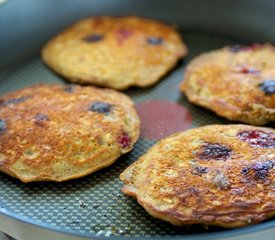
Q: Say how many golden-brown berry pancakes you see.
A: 4